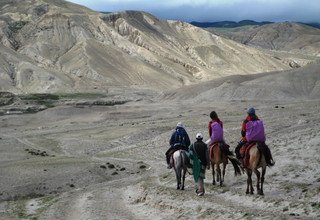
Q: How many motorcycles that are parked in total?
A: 0